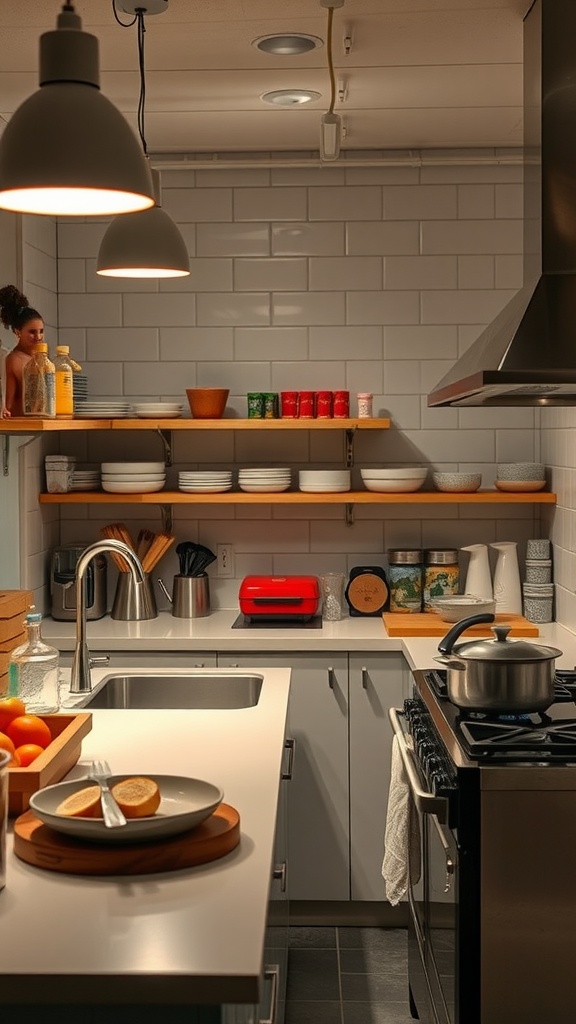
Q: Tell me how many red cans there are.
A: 4